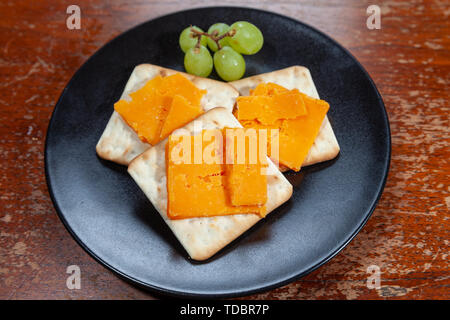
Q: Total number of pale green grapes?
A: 5